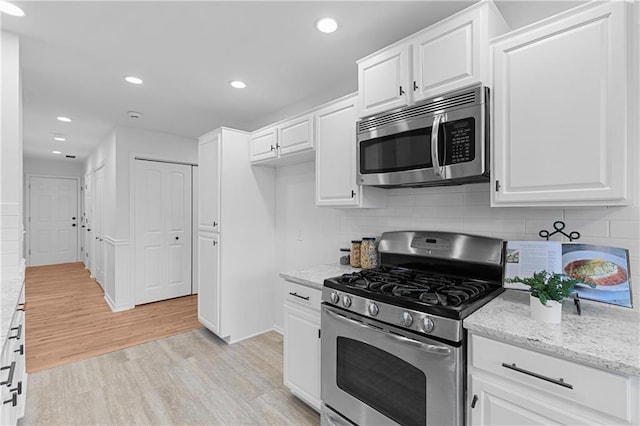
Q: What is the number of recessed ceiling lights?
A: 7